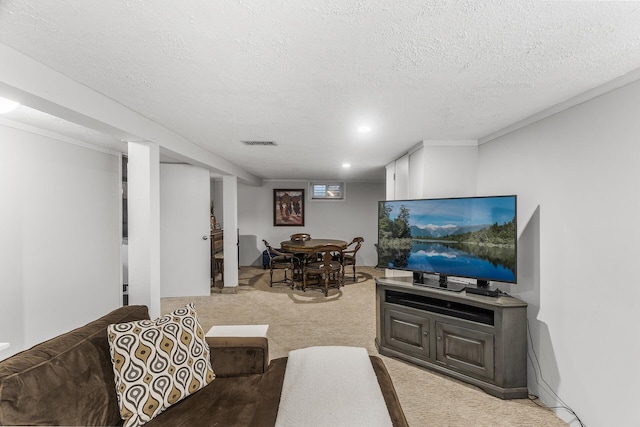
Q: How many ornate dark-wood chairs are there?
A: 4